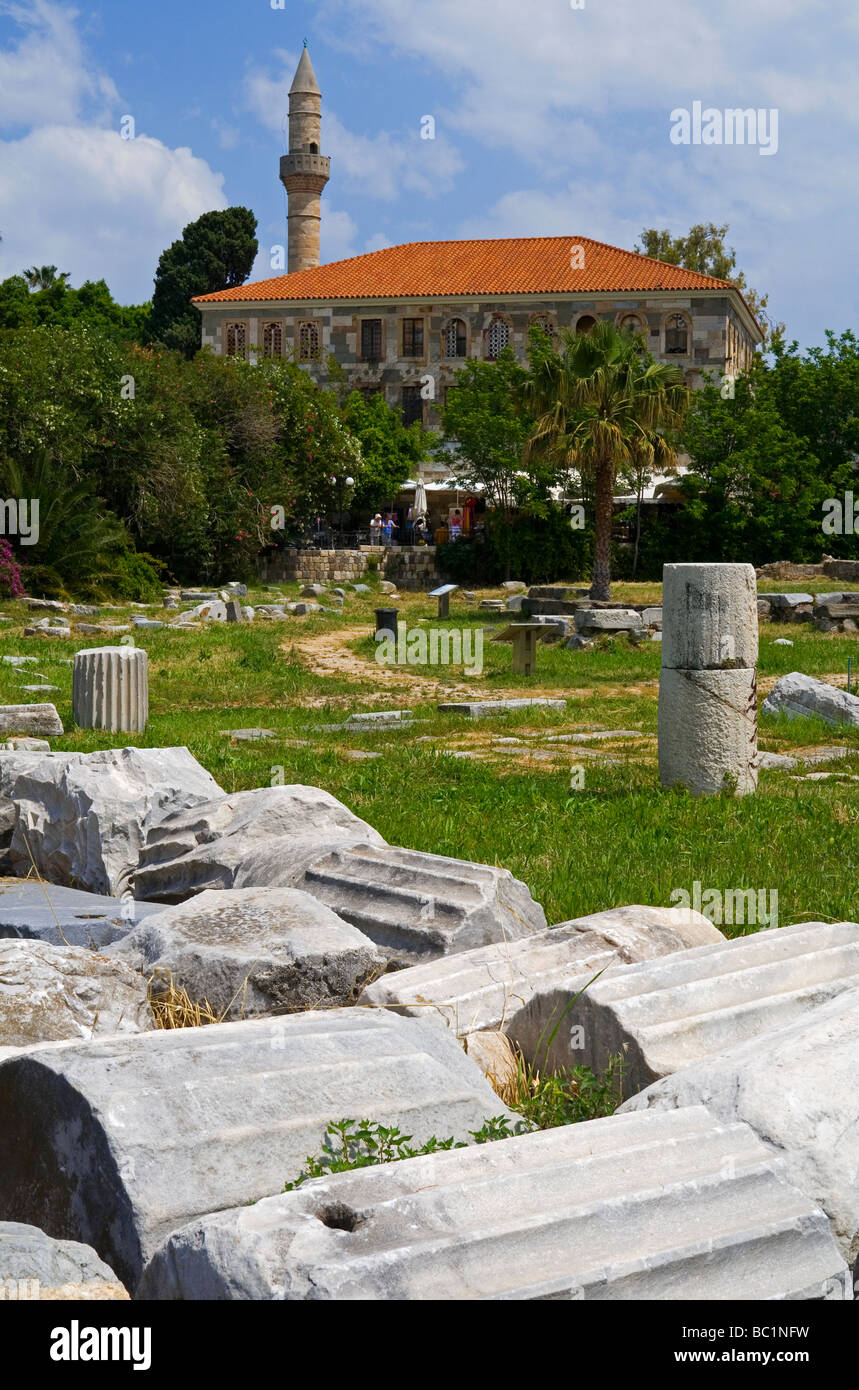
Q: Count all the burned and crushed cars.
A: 0